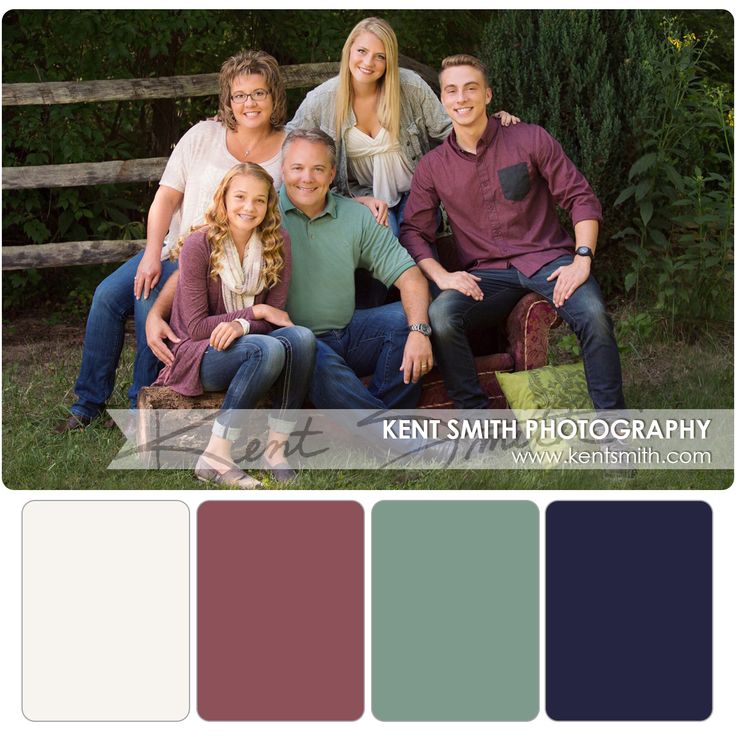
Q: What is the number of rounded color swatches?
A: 4